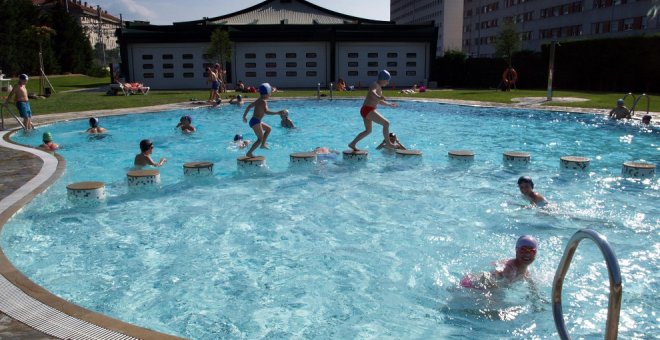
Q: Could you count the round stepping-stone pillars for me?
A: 11